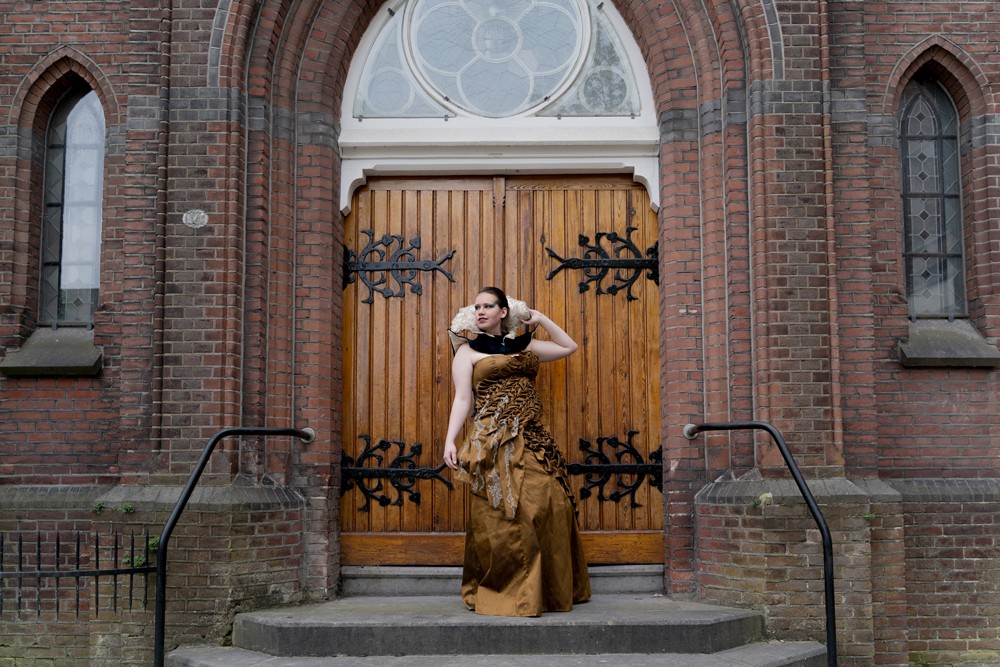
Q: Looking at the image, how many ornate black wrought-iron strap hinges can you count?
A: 4